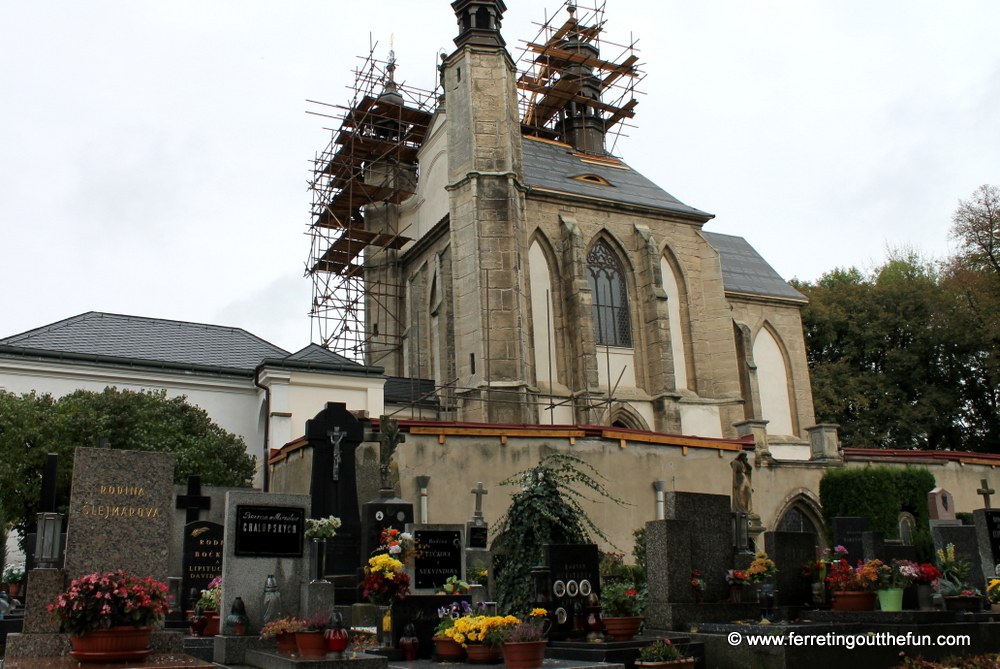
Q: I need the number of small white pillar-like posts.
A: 2